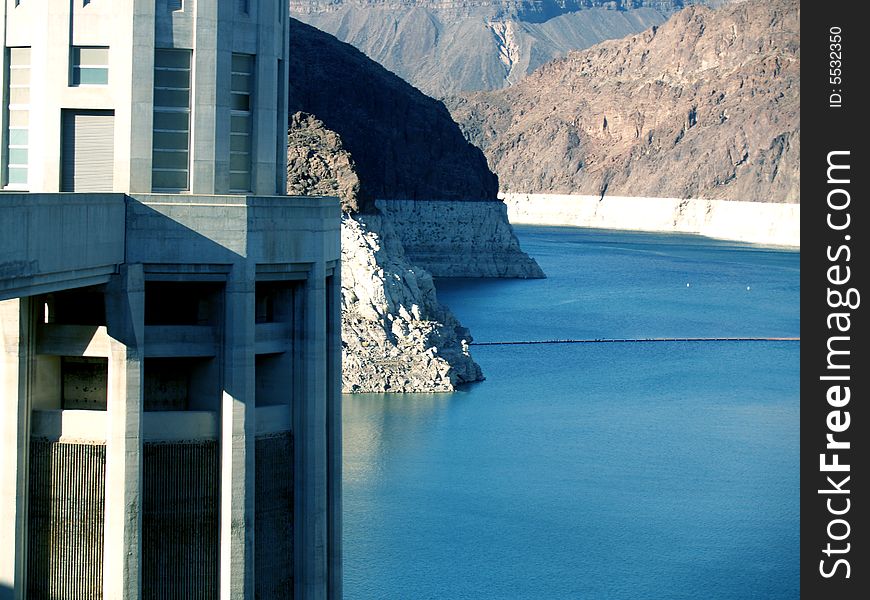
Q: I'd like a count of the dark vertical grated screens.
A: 3